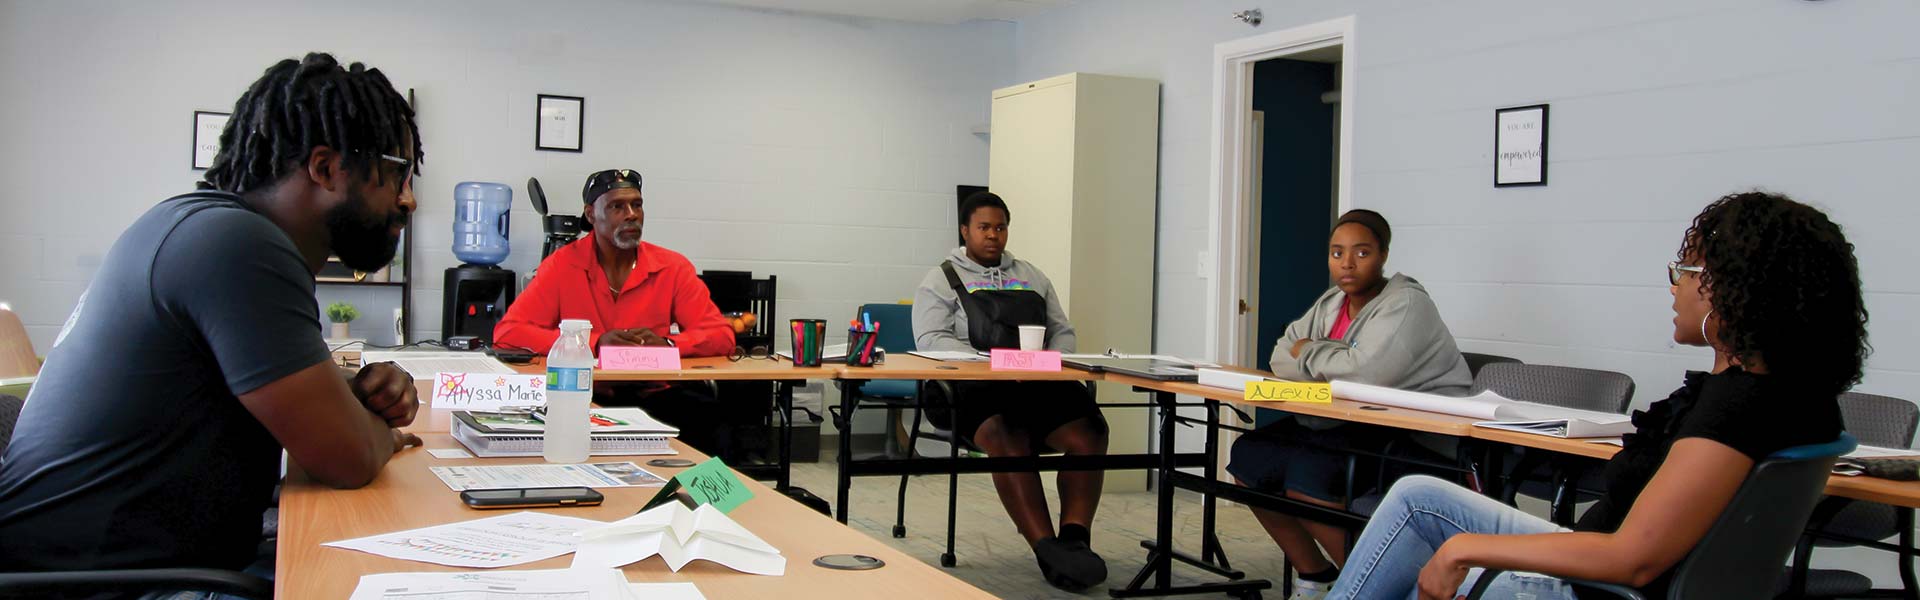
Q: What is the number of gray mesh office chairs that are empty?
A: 2